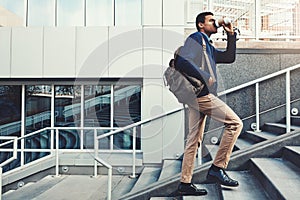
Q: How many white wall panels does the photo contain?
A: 11